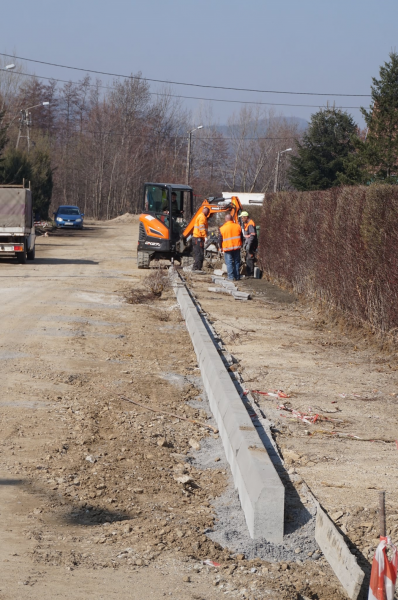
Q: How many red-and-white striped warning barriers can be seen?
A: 1